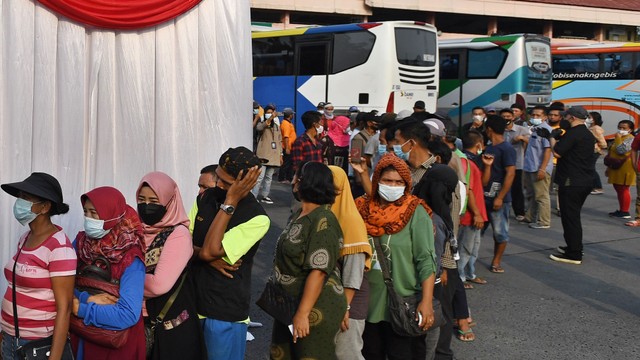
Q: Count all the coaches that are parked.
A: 3